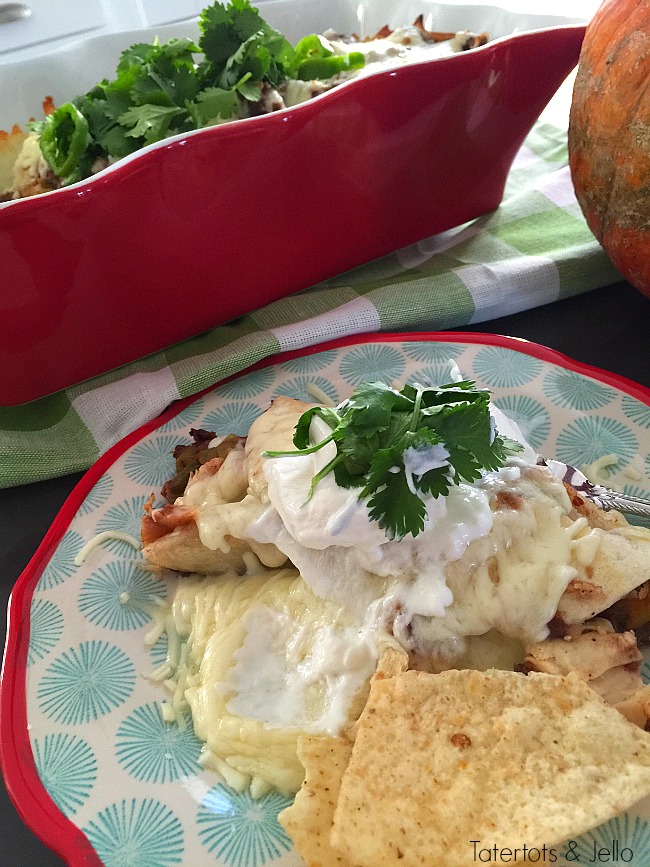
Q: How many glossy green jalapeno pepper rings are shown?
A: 3